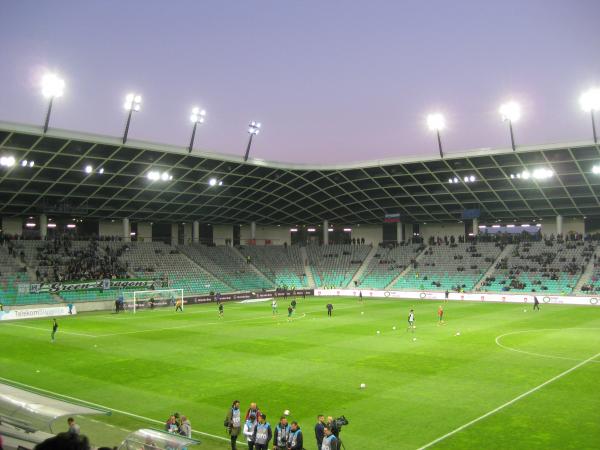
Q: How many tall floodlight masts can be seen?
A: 7